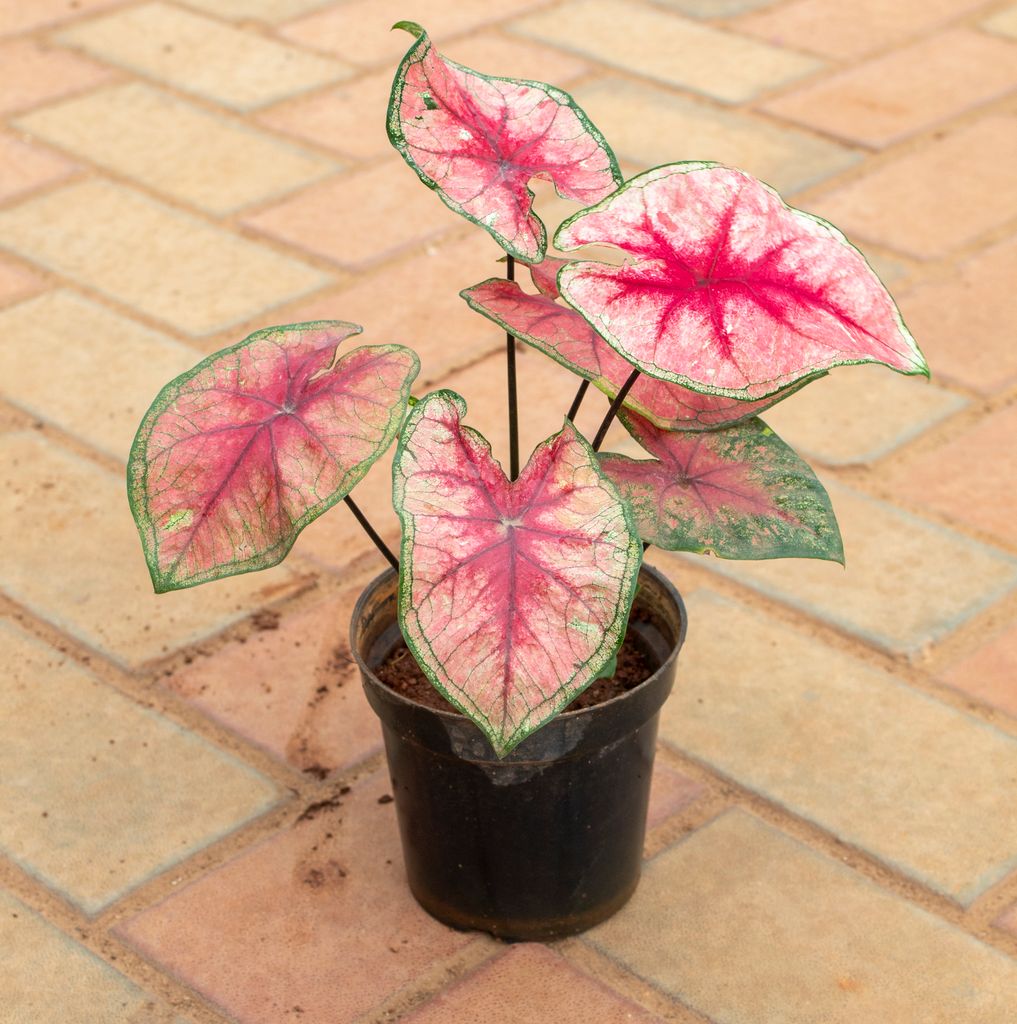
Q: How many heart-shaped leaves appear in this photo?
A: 6